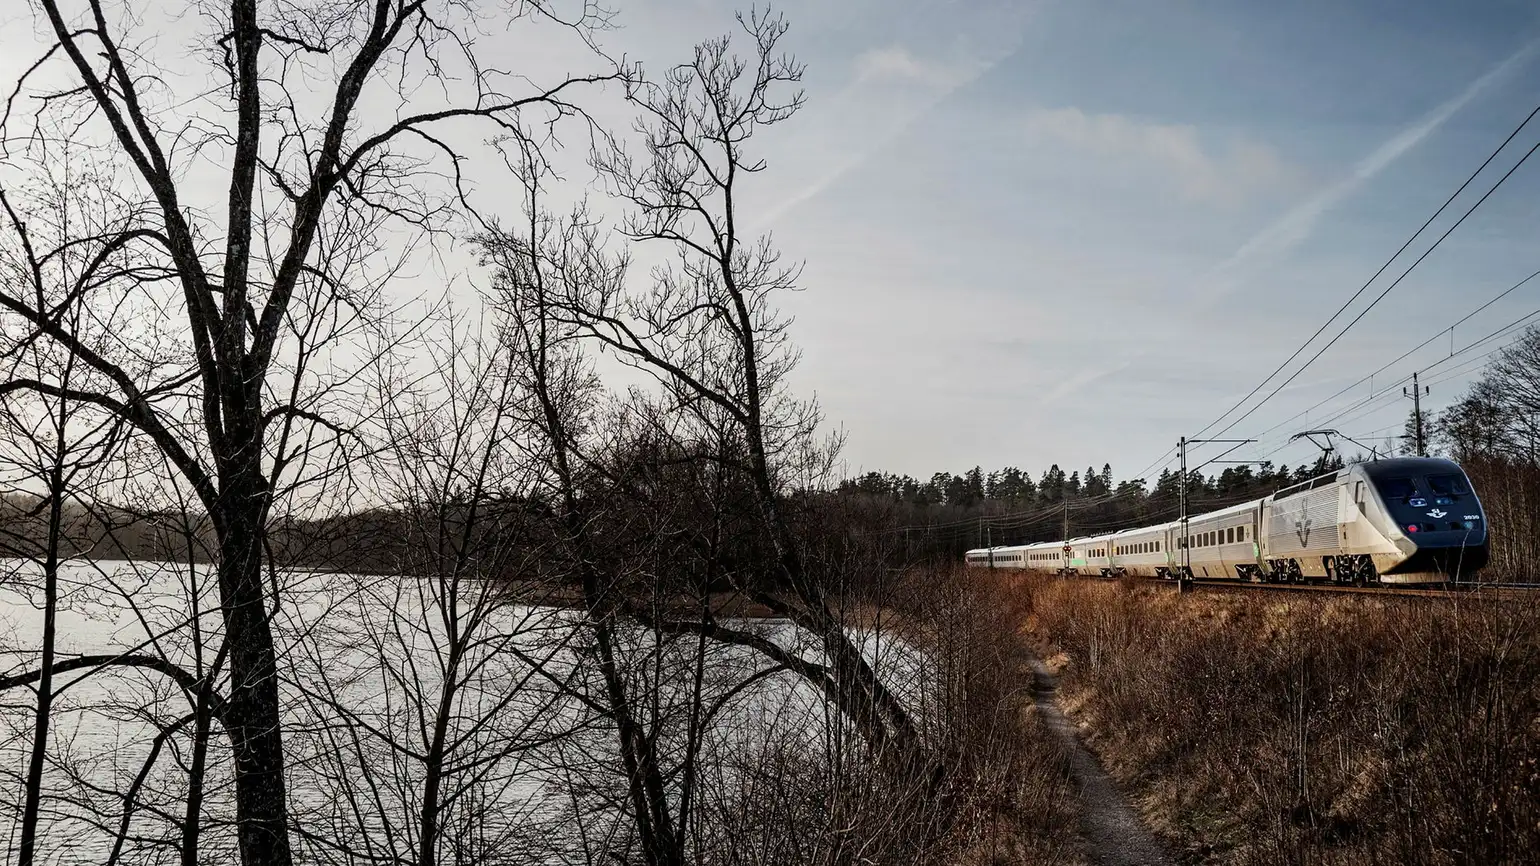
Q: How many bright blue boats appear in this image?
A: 0